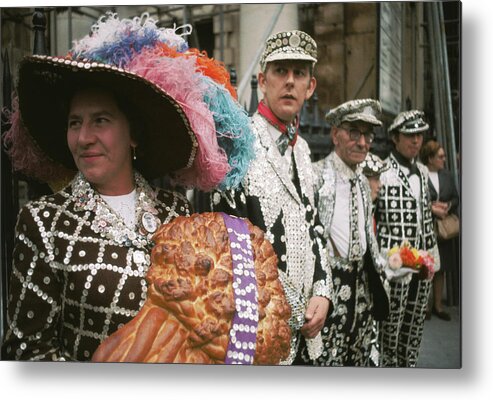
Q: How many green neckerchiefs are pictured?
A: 0